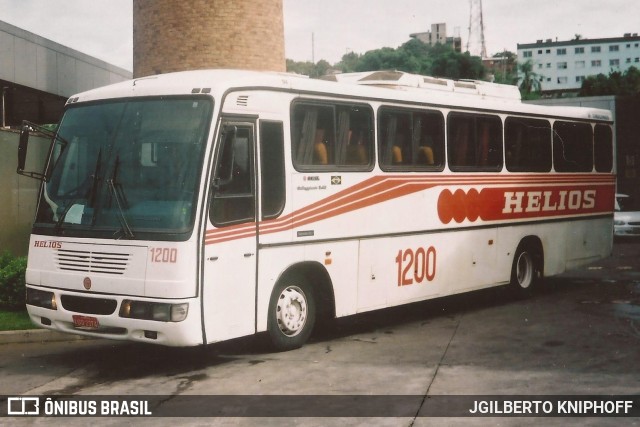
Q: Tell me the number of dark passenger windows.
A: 6